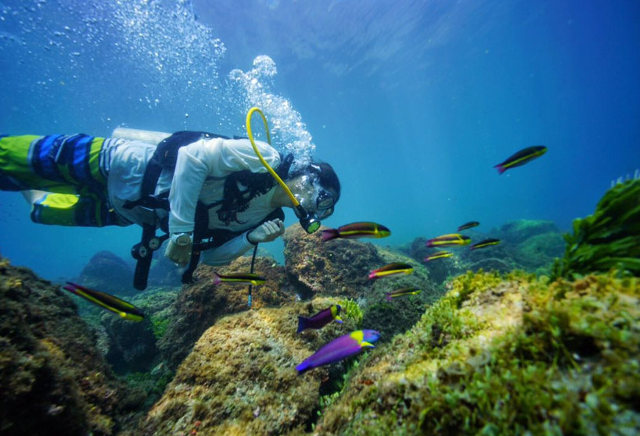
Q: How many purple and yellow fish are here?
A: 2